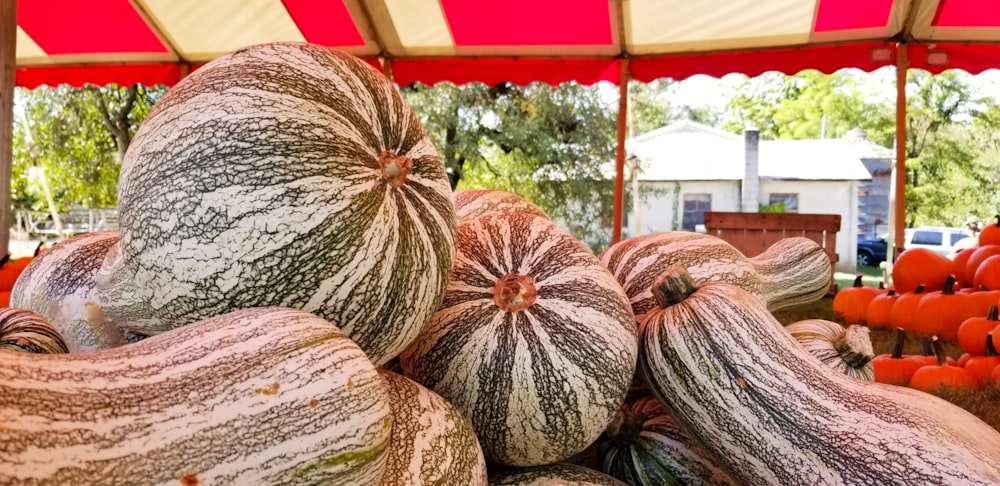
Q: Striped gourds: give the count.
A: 12